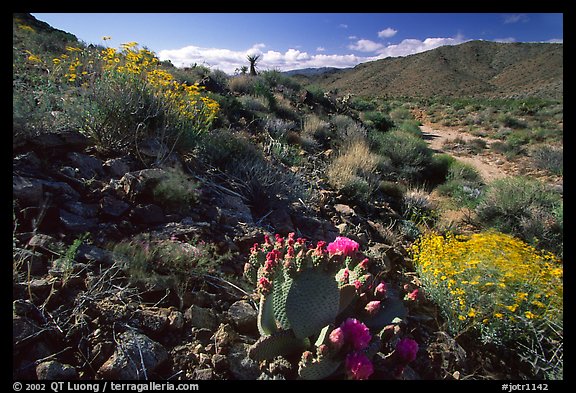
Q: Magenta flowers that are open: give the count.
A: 4